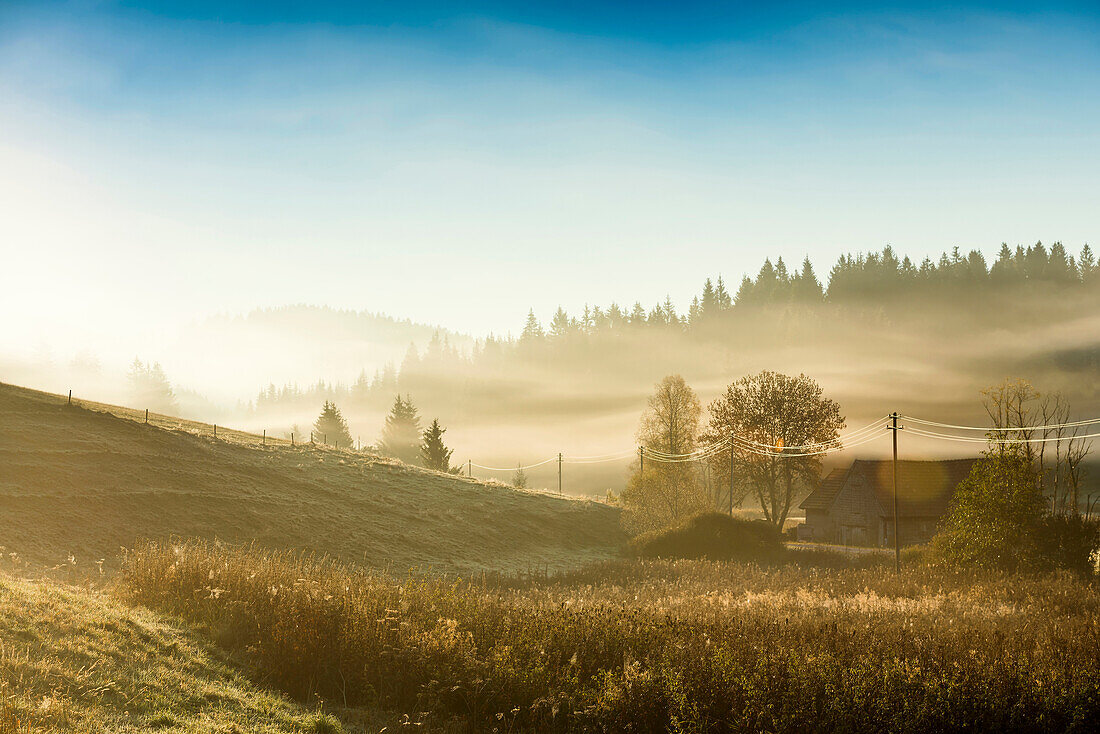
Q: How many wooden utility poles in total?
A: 5